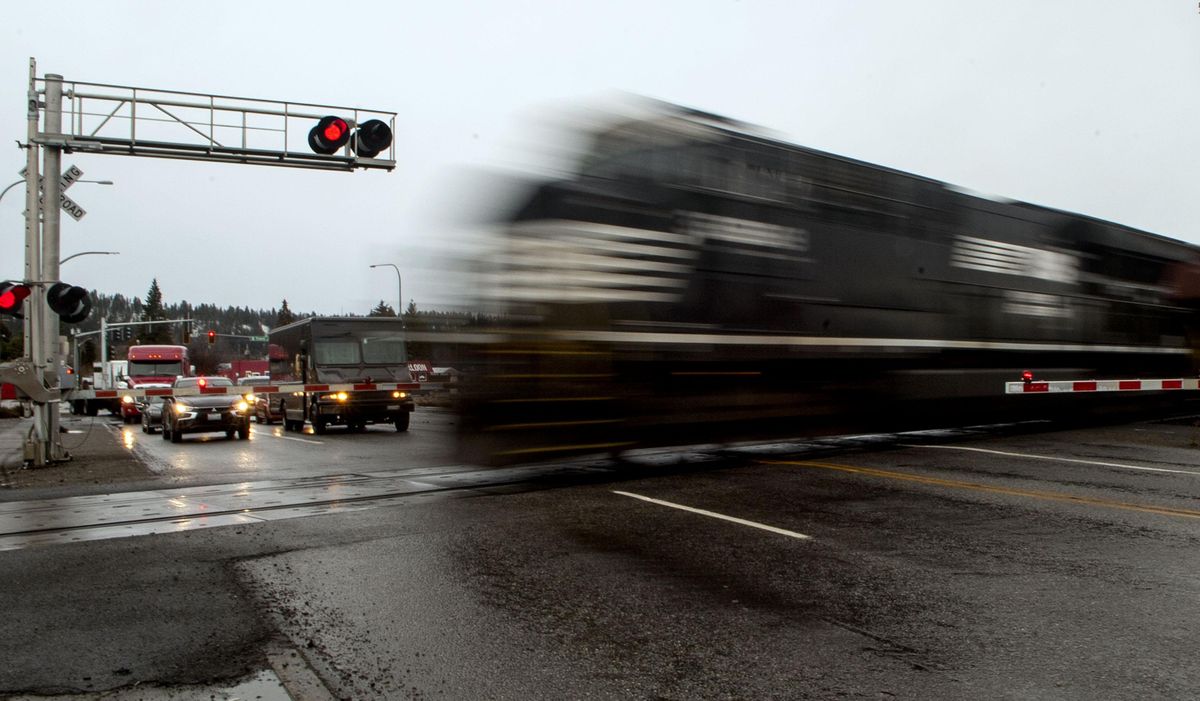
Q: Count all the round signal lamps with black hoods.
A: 4